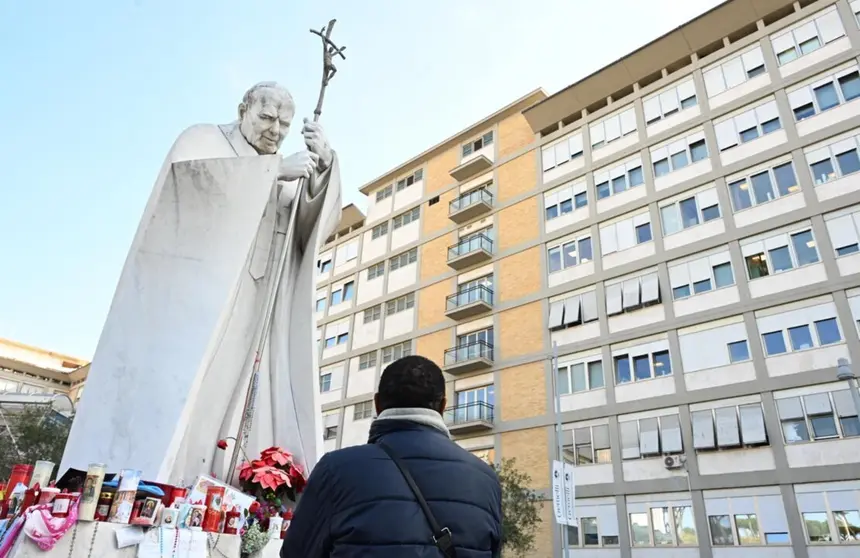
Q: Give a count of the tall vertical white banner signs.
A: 2